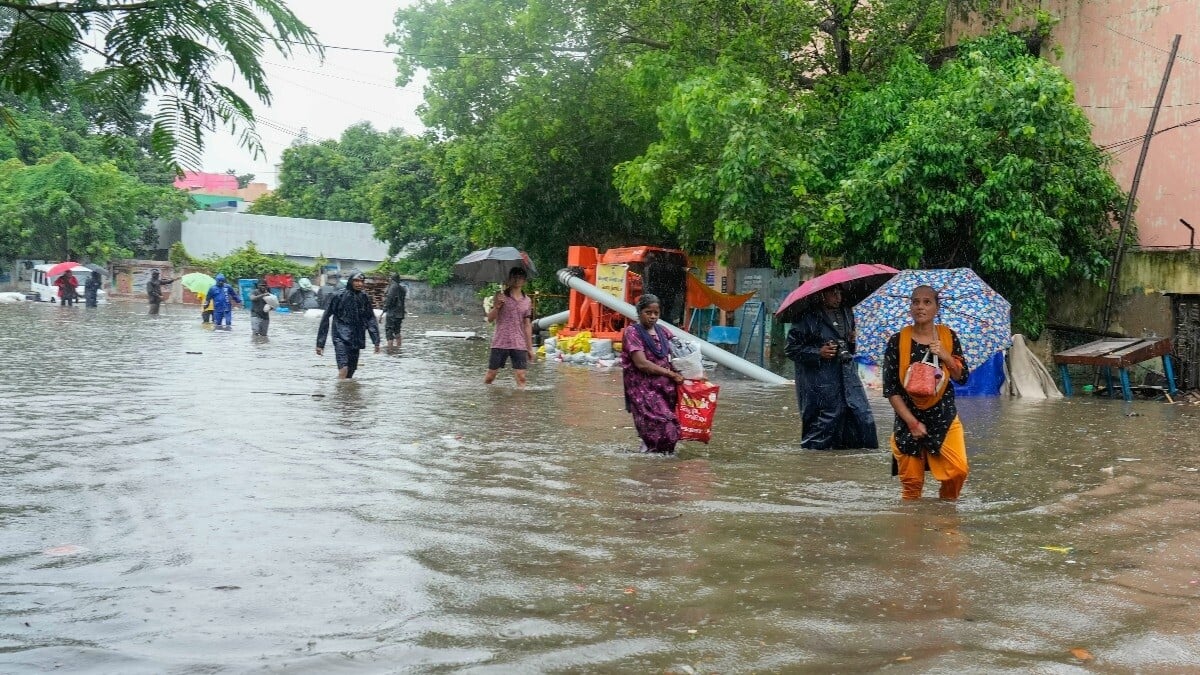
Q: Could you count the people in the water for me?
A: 12